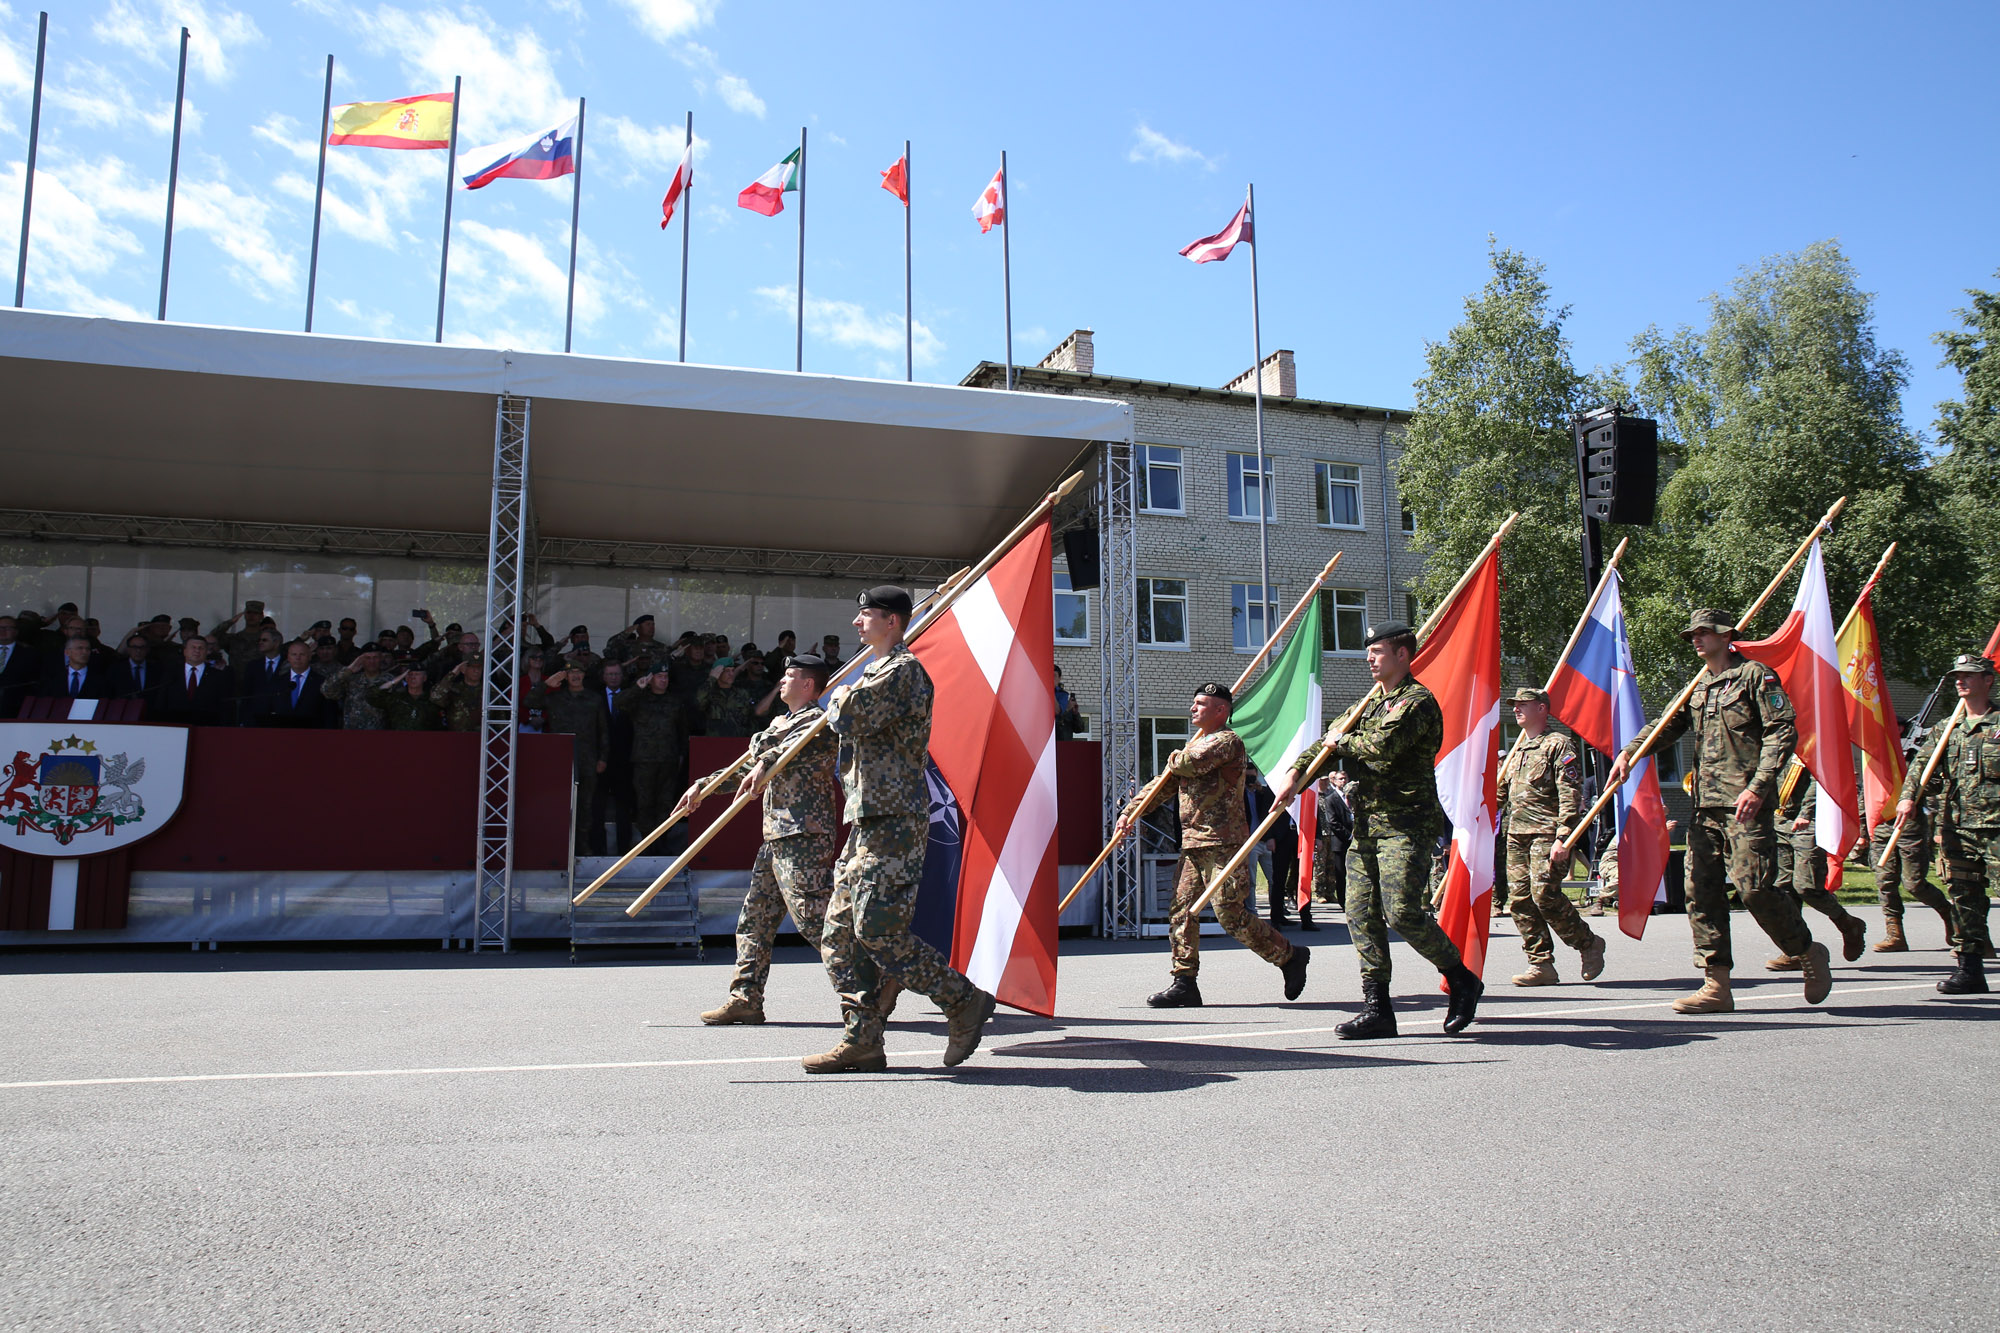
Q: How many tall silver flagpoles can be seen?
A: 10